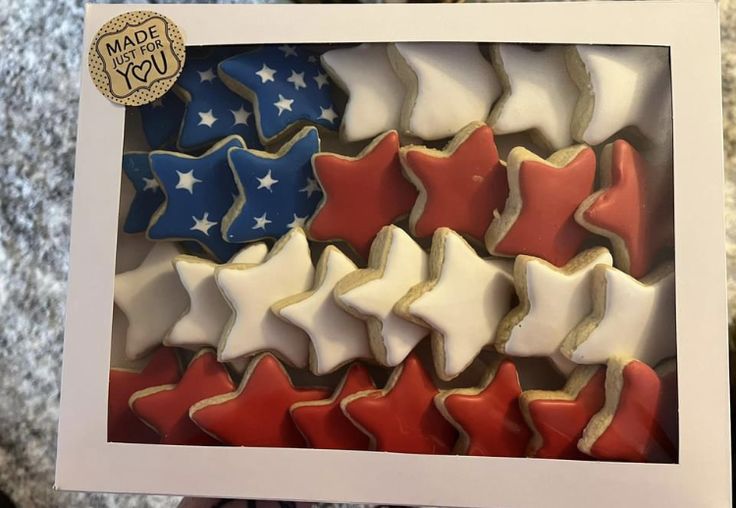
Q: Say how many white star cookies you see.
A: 12